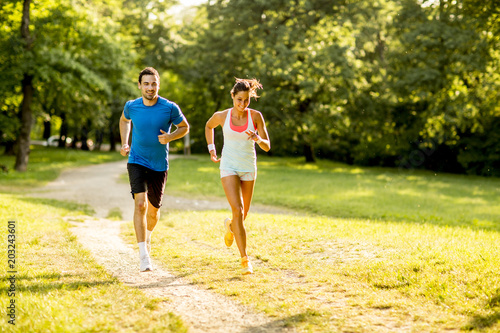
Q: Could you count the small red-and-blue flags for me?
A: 0